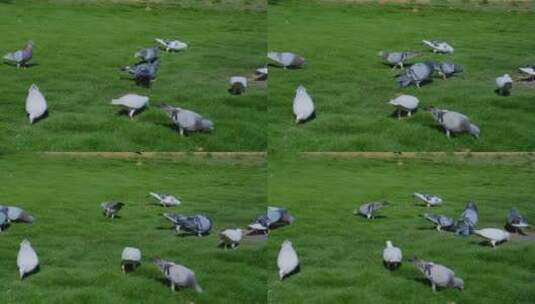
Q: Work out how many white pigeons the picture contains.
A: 12